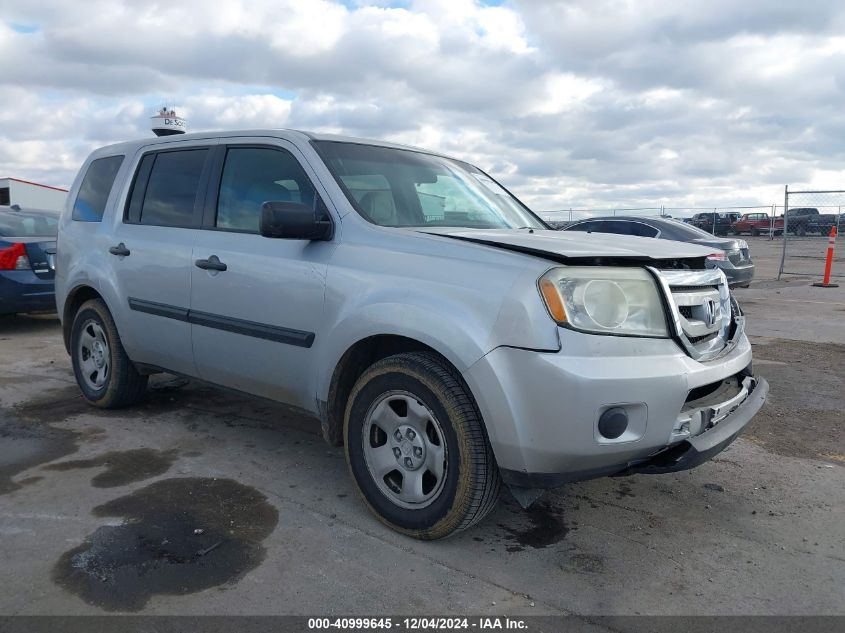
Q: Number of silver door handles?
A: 0